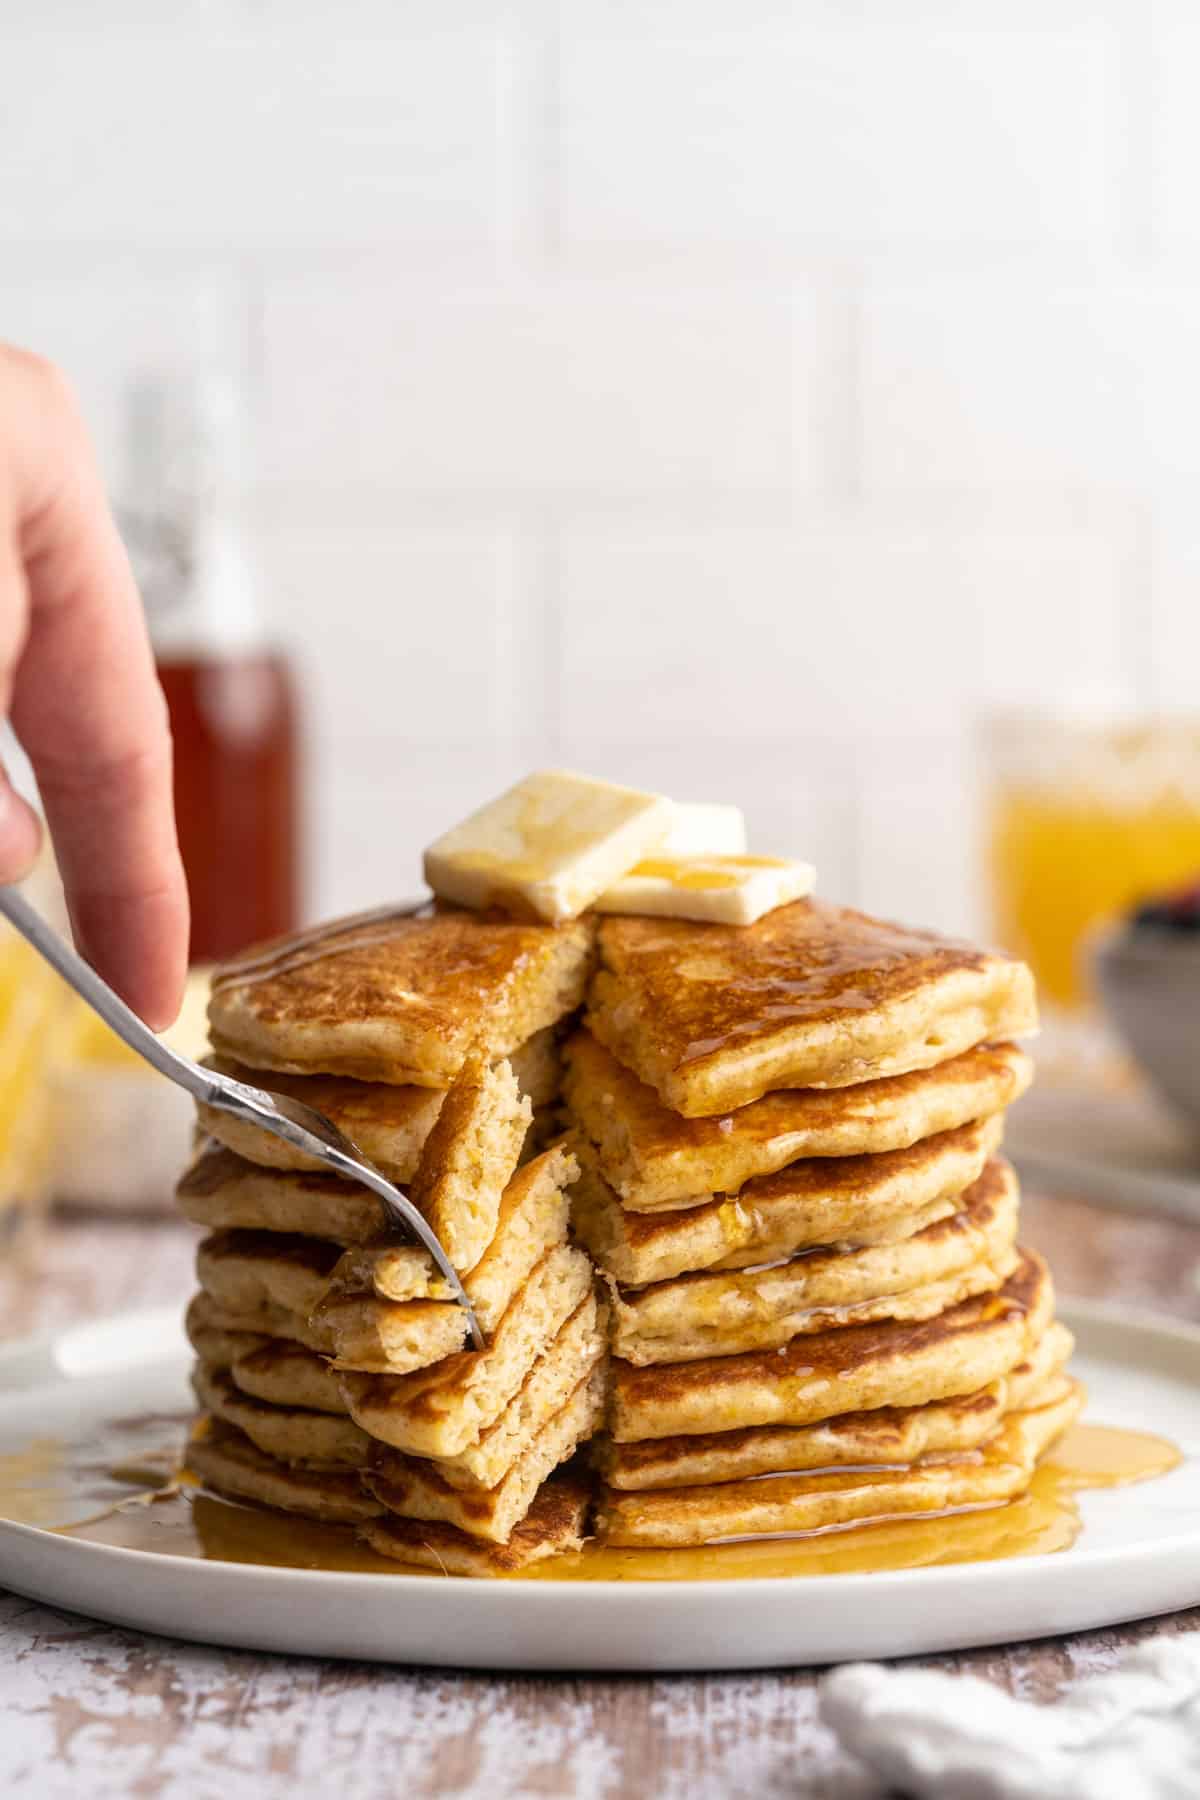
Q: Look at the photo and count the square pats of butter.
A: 3